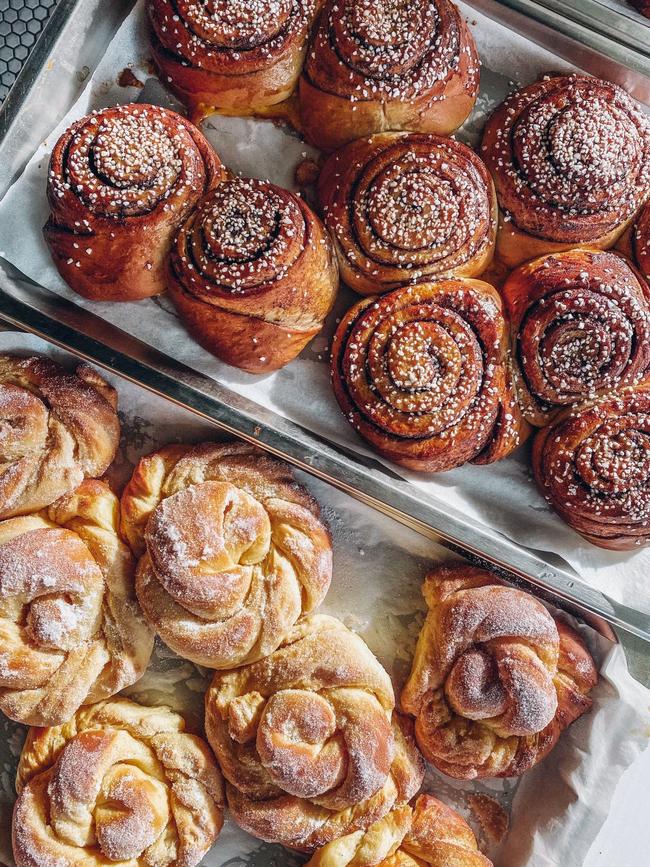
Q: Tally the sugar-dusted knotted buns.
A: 7